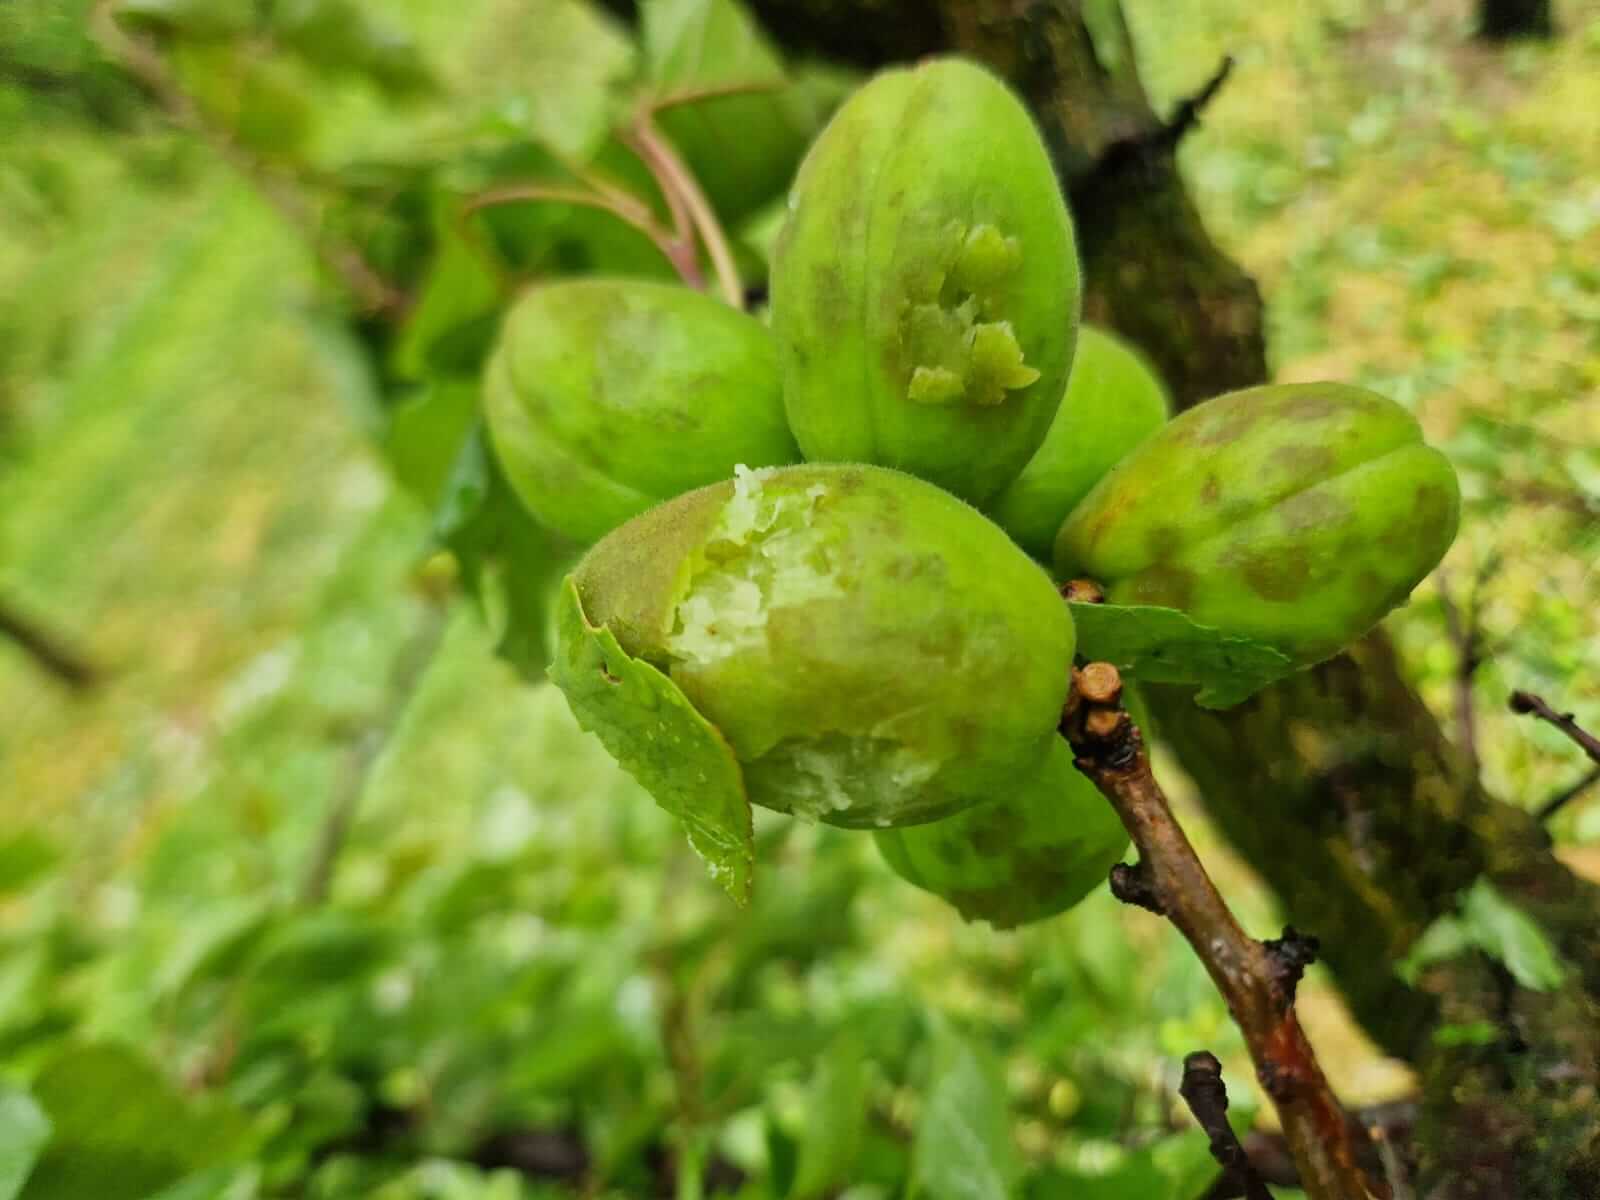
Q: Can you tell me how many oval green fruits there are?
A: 6